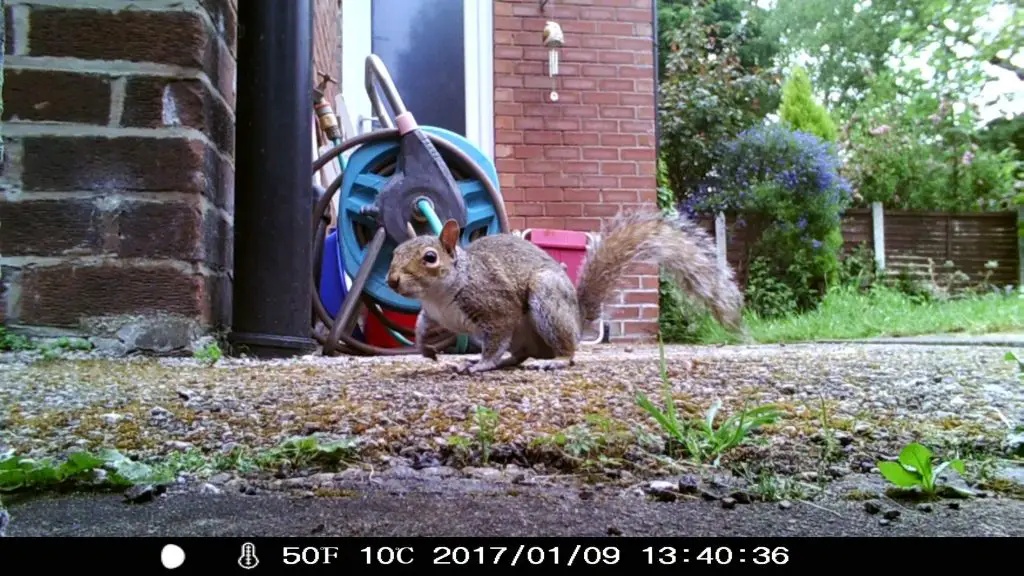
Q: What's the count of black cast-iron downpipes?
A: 1